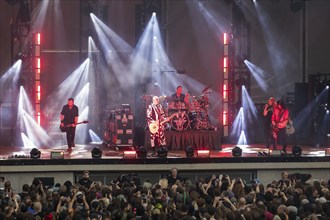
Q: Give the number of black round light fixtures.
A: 7